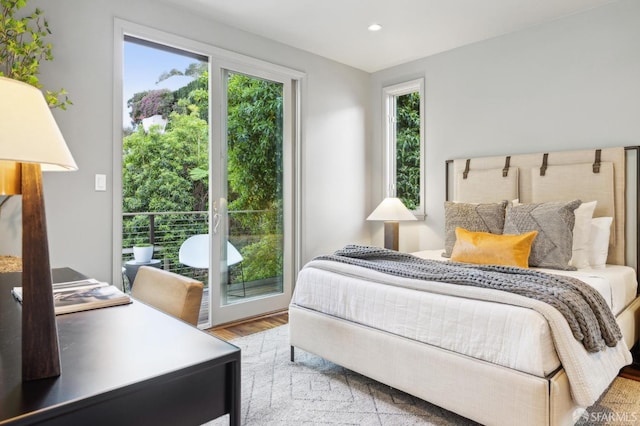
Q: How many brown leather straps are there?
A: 4